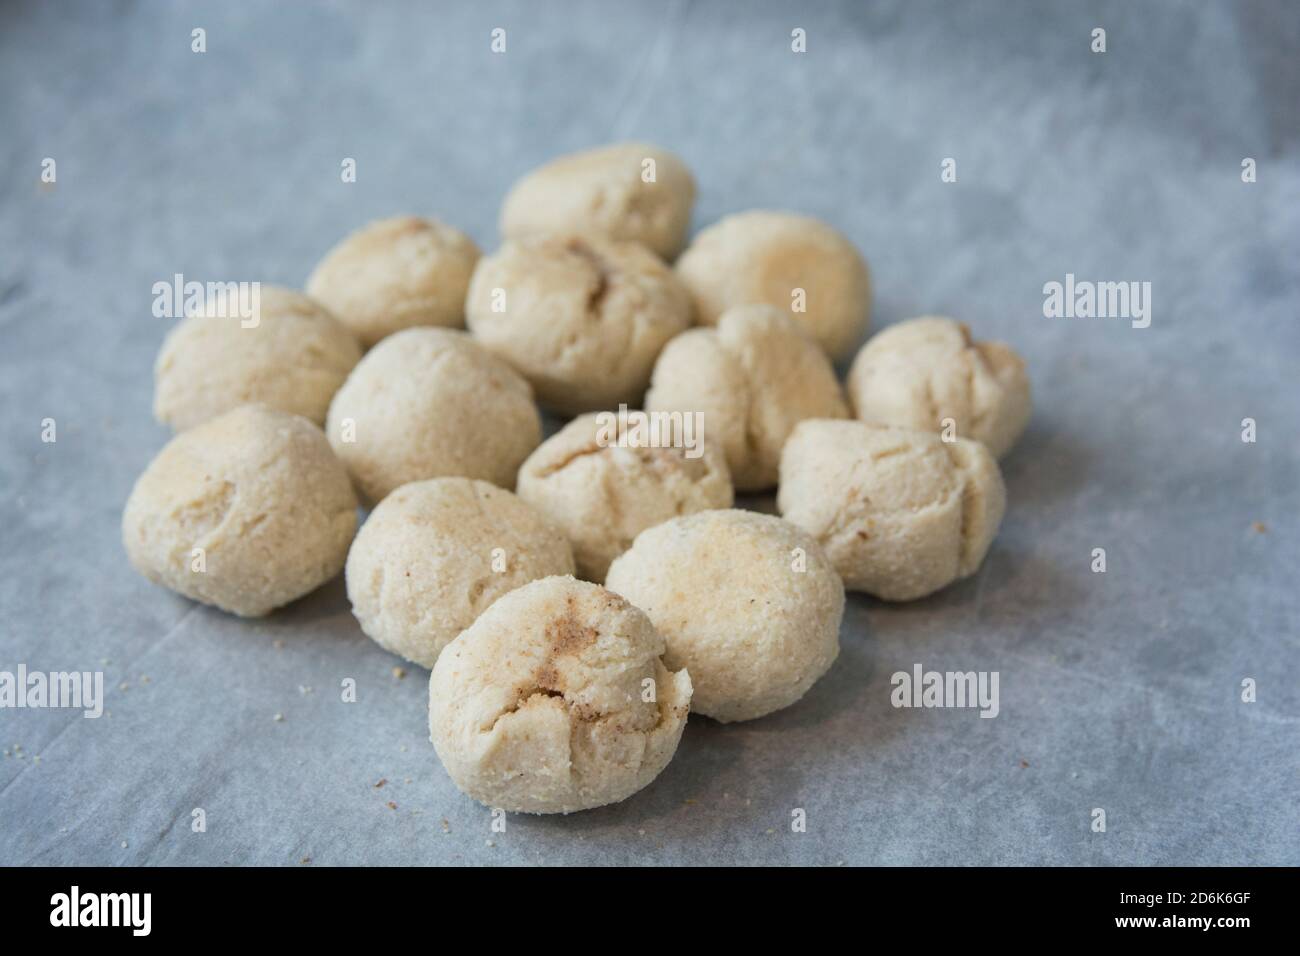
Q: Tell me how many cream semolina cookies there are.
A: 14